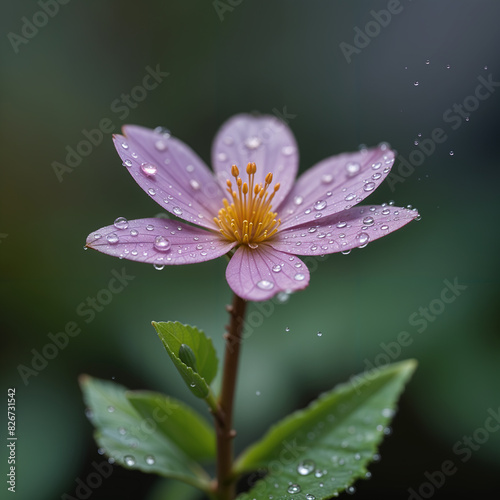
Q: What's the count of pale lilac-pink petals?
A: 6